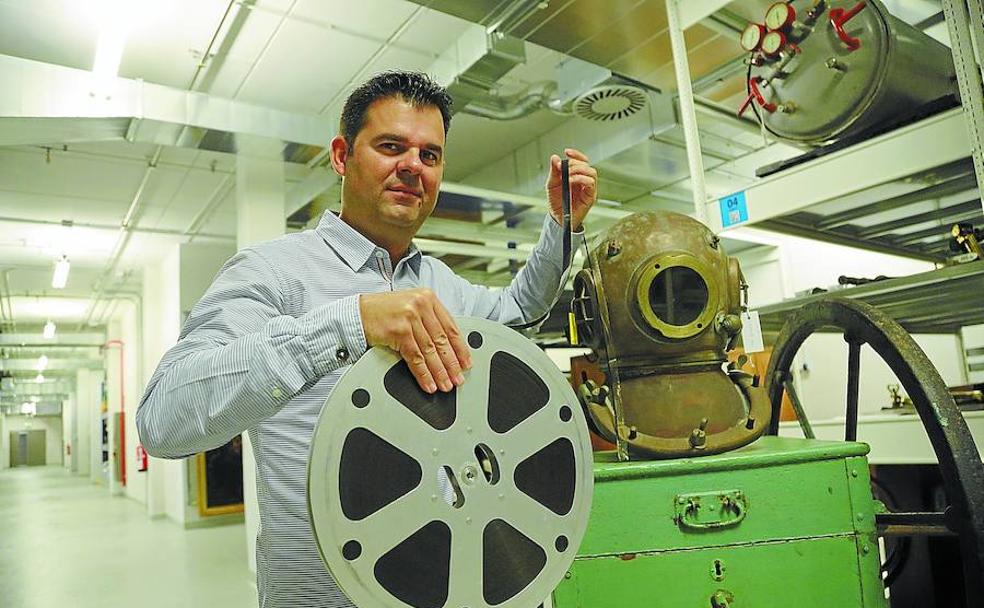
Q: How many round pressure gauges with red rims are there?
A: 3